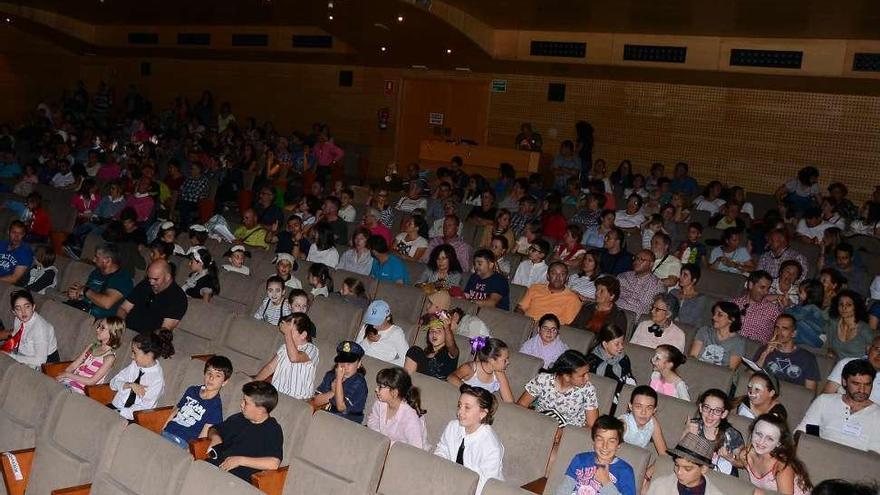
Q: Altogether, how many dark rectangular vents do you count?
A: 8